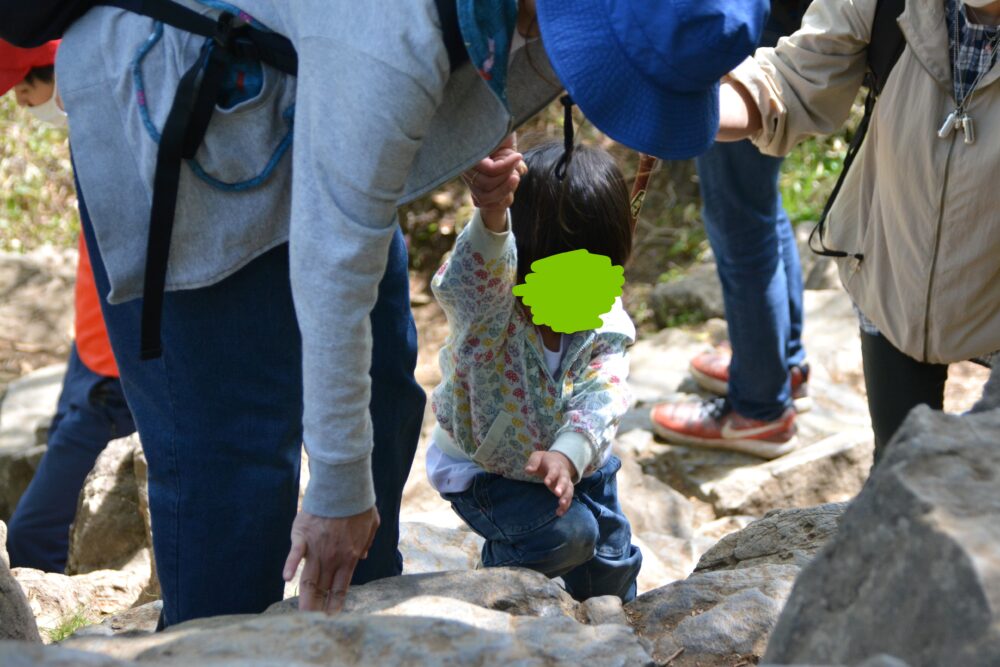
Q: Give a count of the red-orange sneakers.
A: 2